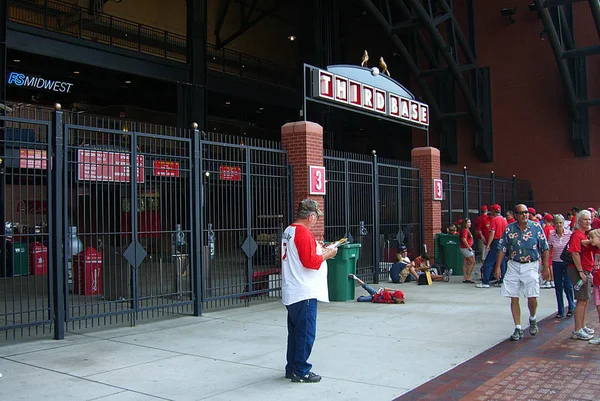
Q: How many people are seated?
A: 3